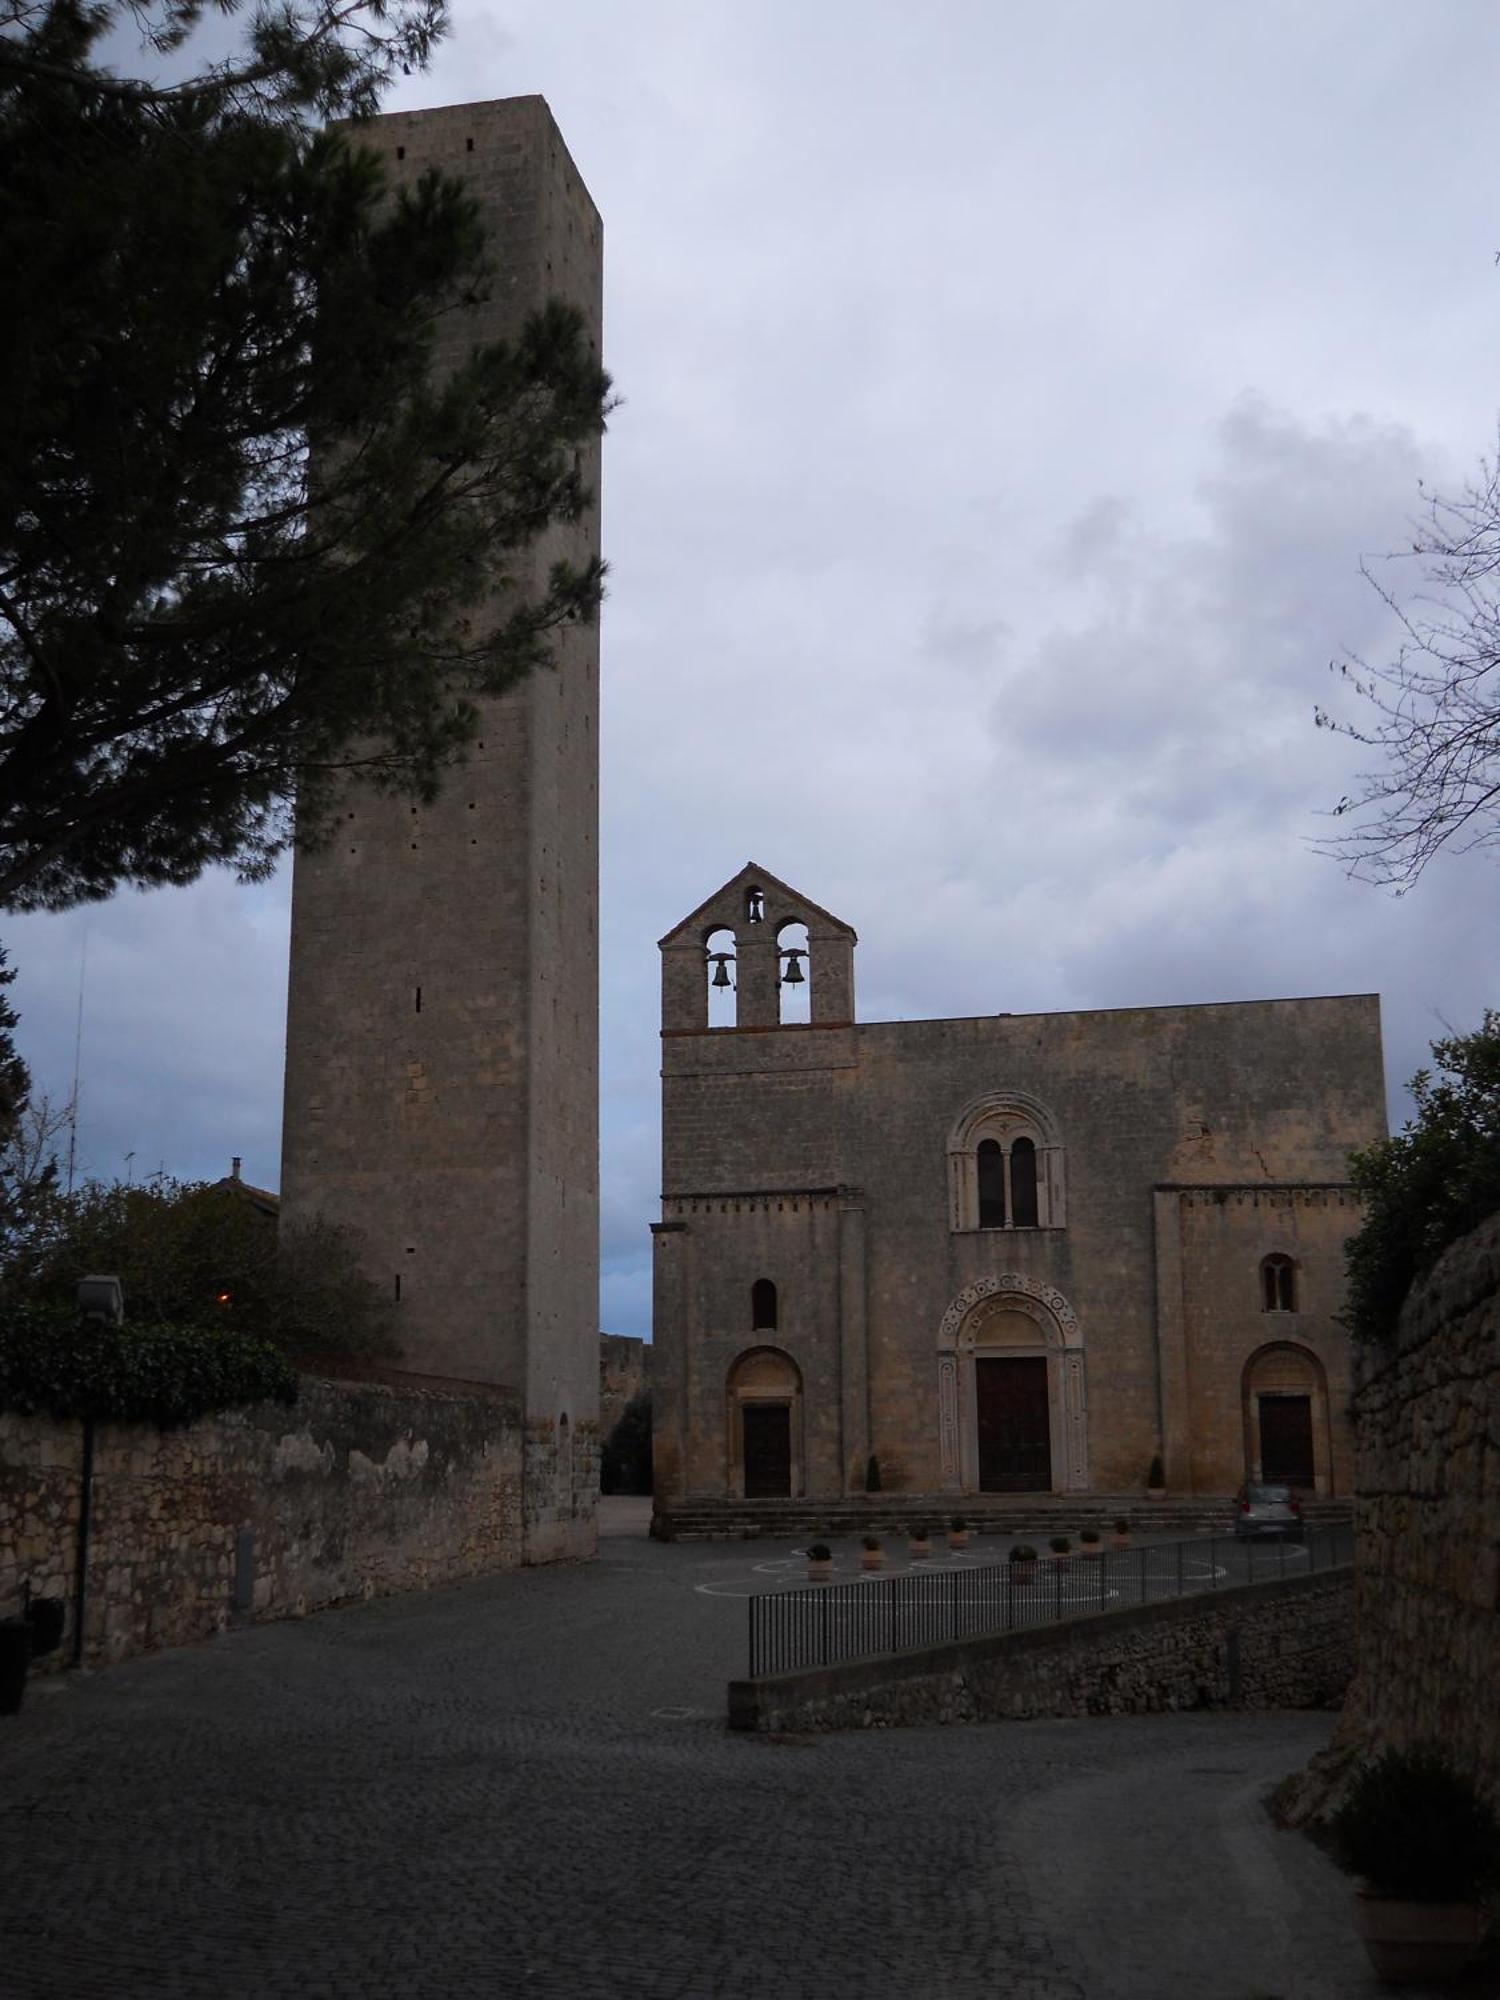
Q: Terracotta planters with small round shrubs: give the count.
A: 8